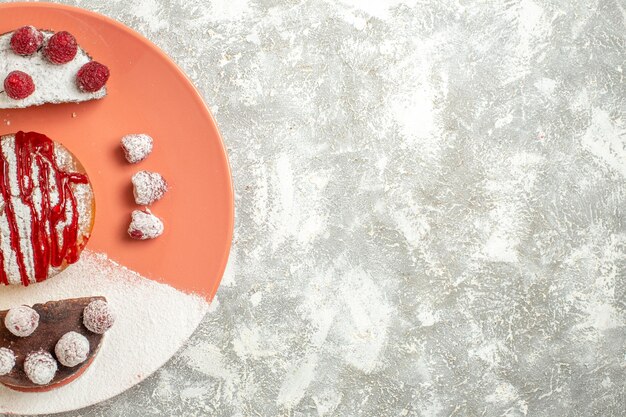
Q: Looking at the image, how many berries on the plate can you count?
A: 12